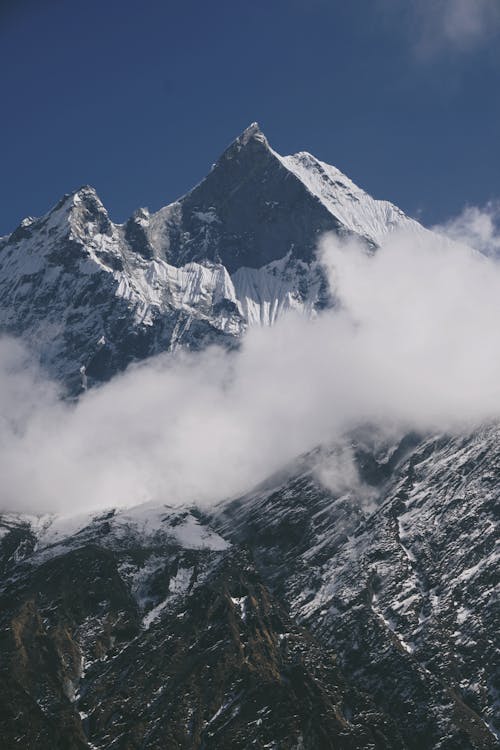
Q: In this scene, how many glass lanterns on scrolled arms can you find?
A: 0